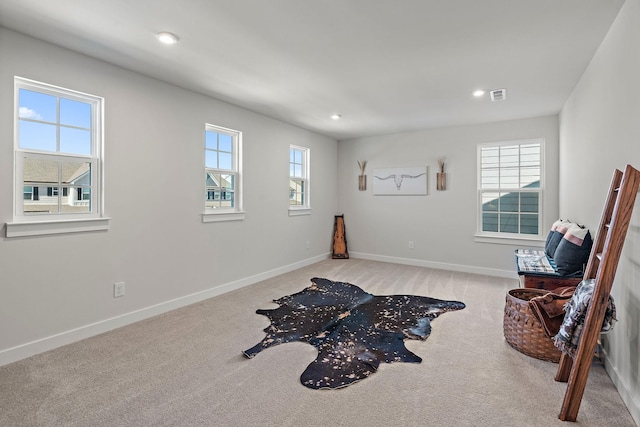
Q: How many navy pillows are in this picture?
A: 3